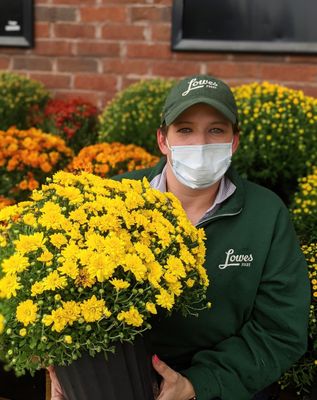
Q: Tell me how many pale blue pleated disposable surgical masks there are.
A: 1